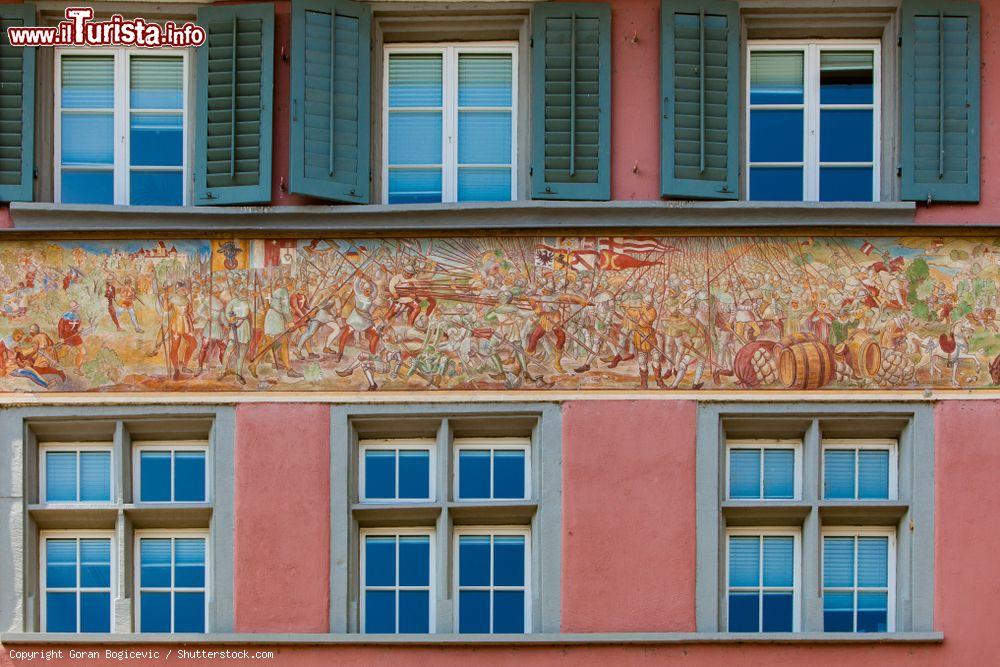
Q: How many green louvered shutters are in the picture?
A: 6